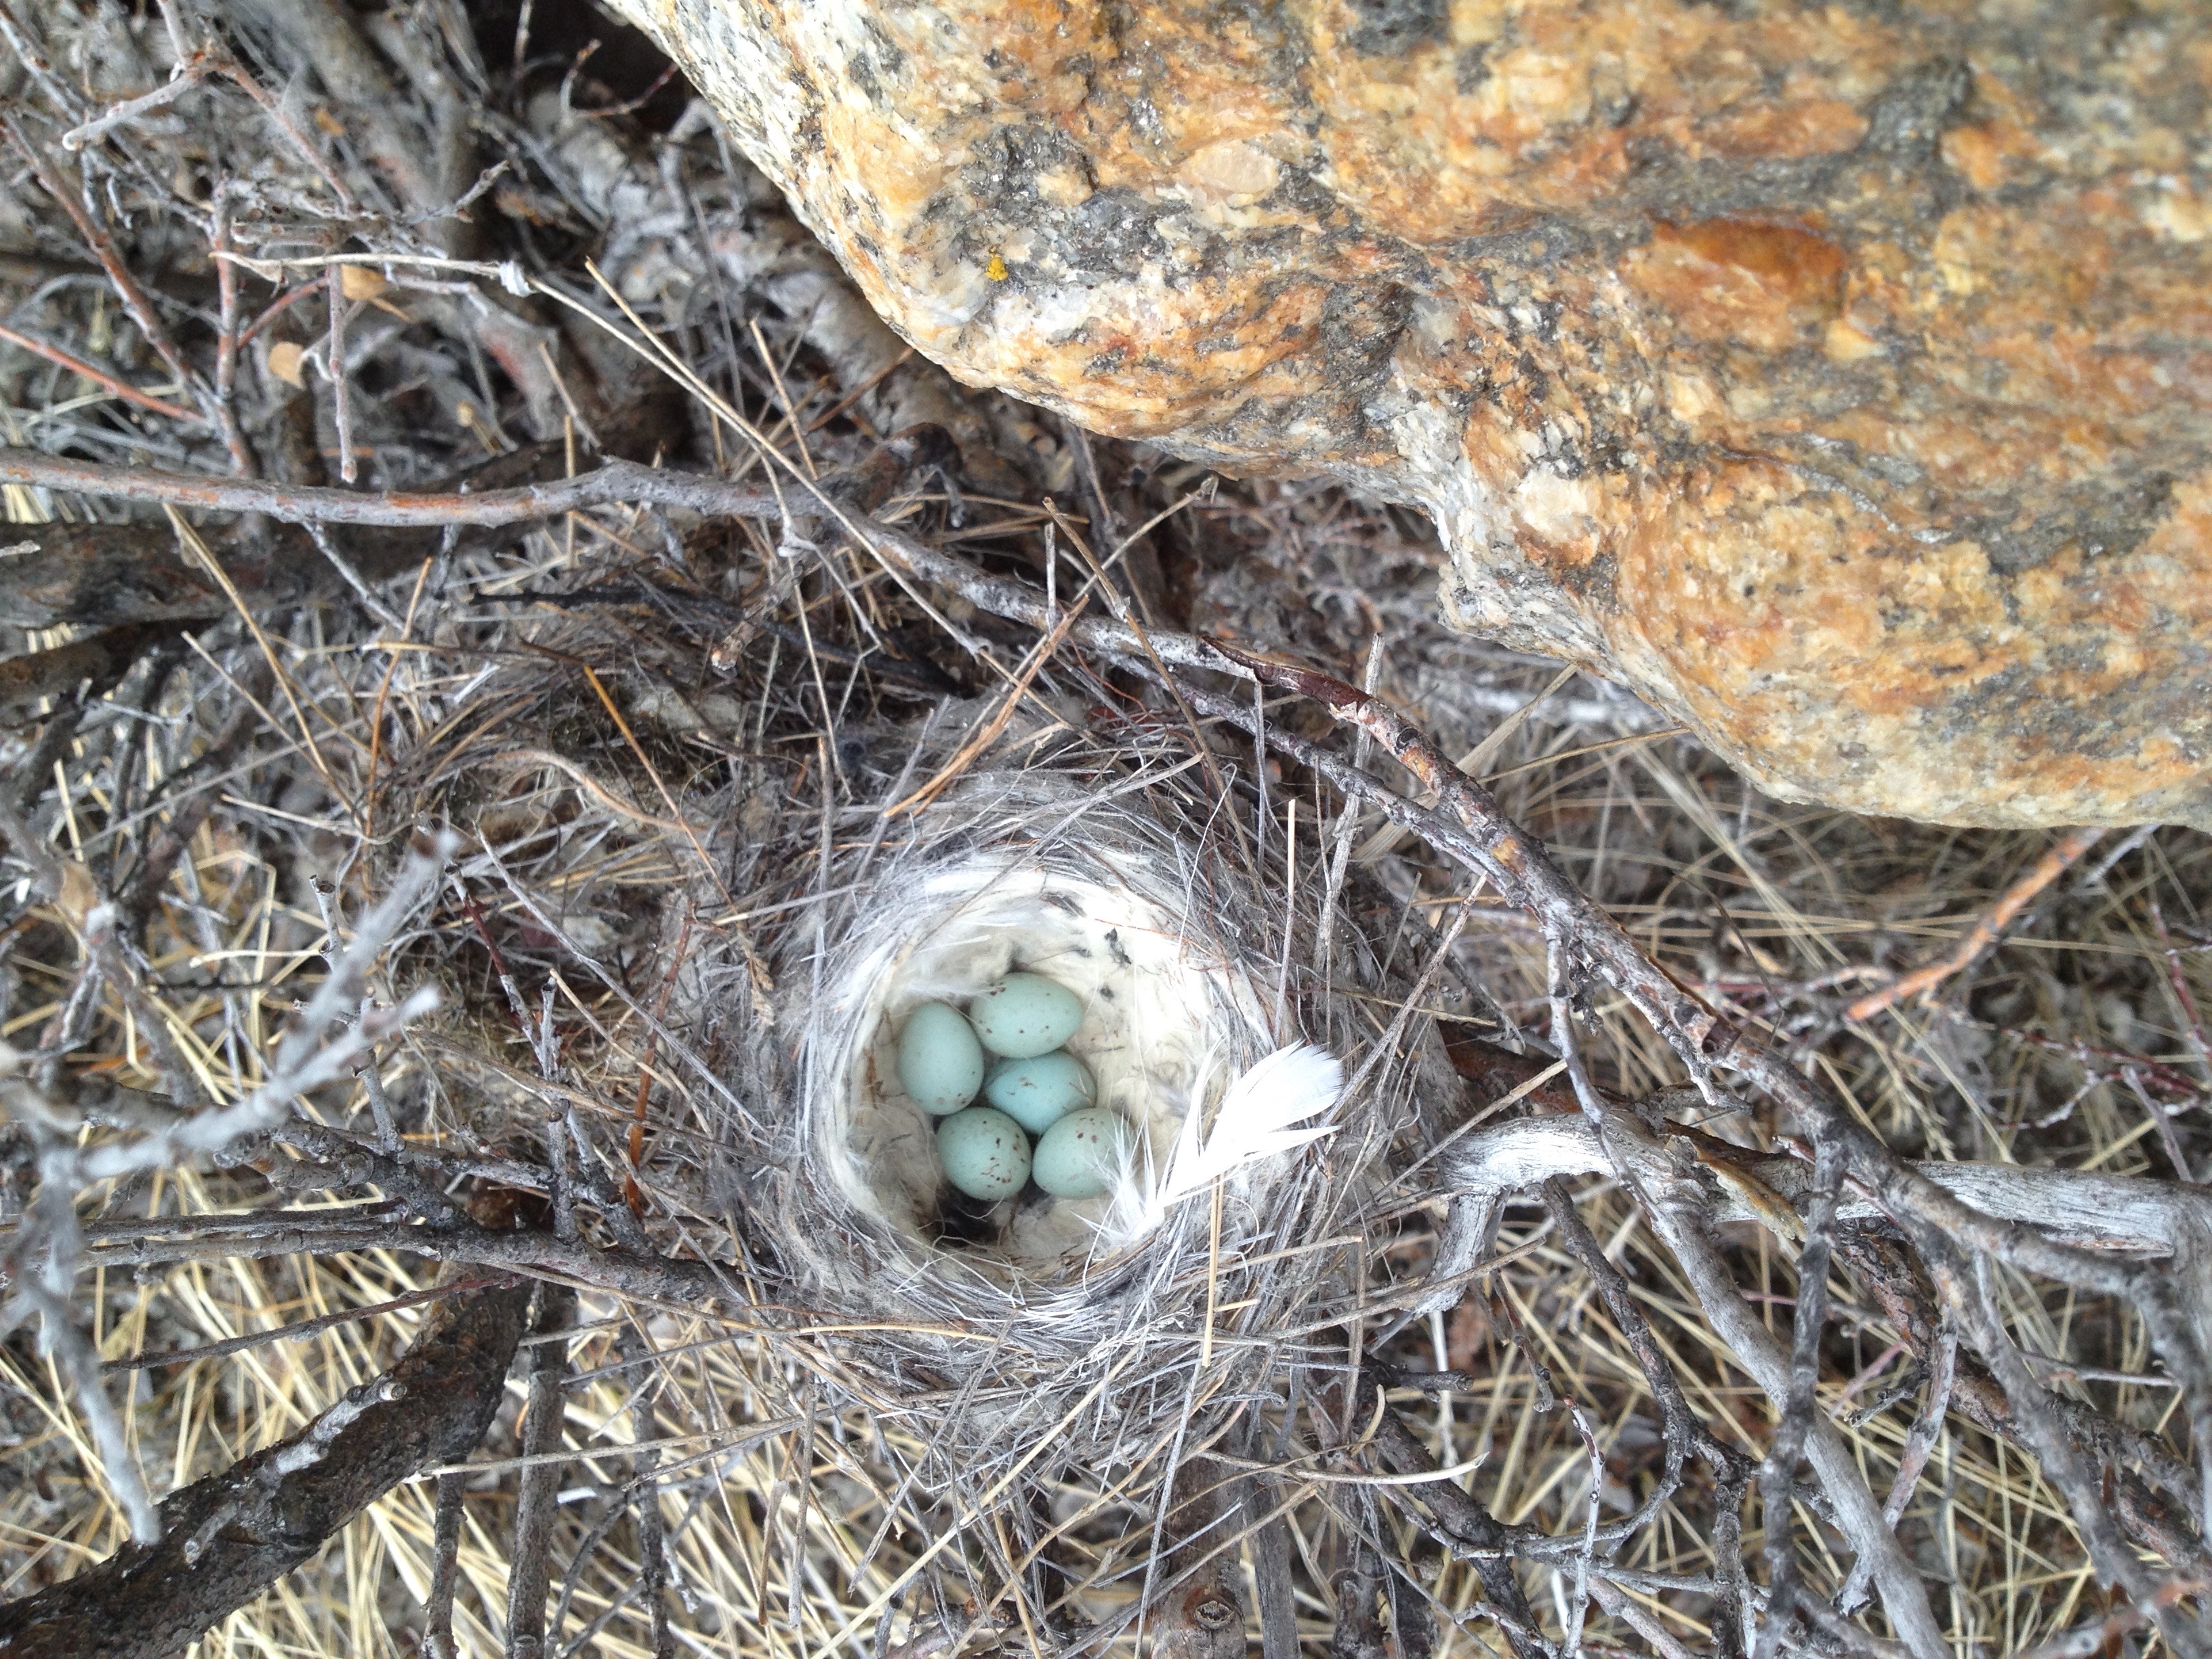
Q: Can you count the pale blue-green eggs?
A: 5